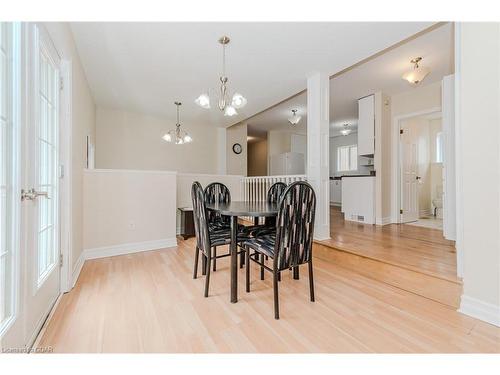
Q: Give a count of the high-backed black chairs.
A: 4